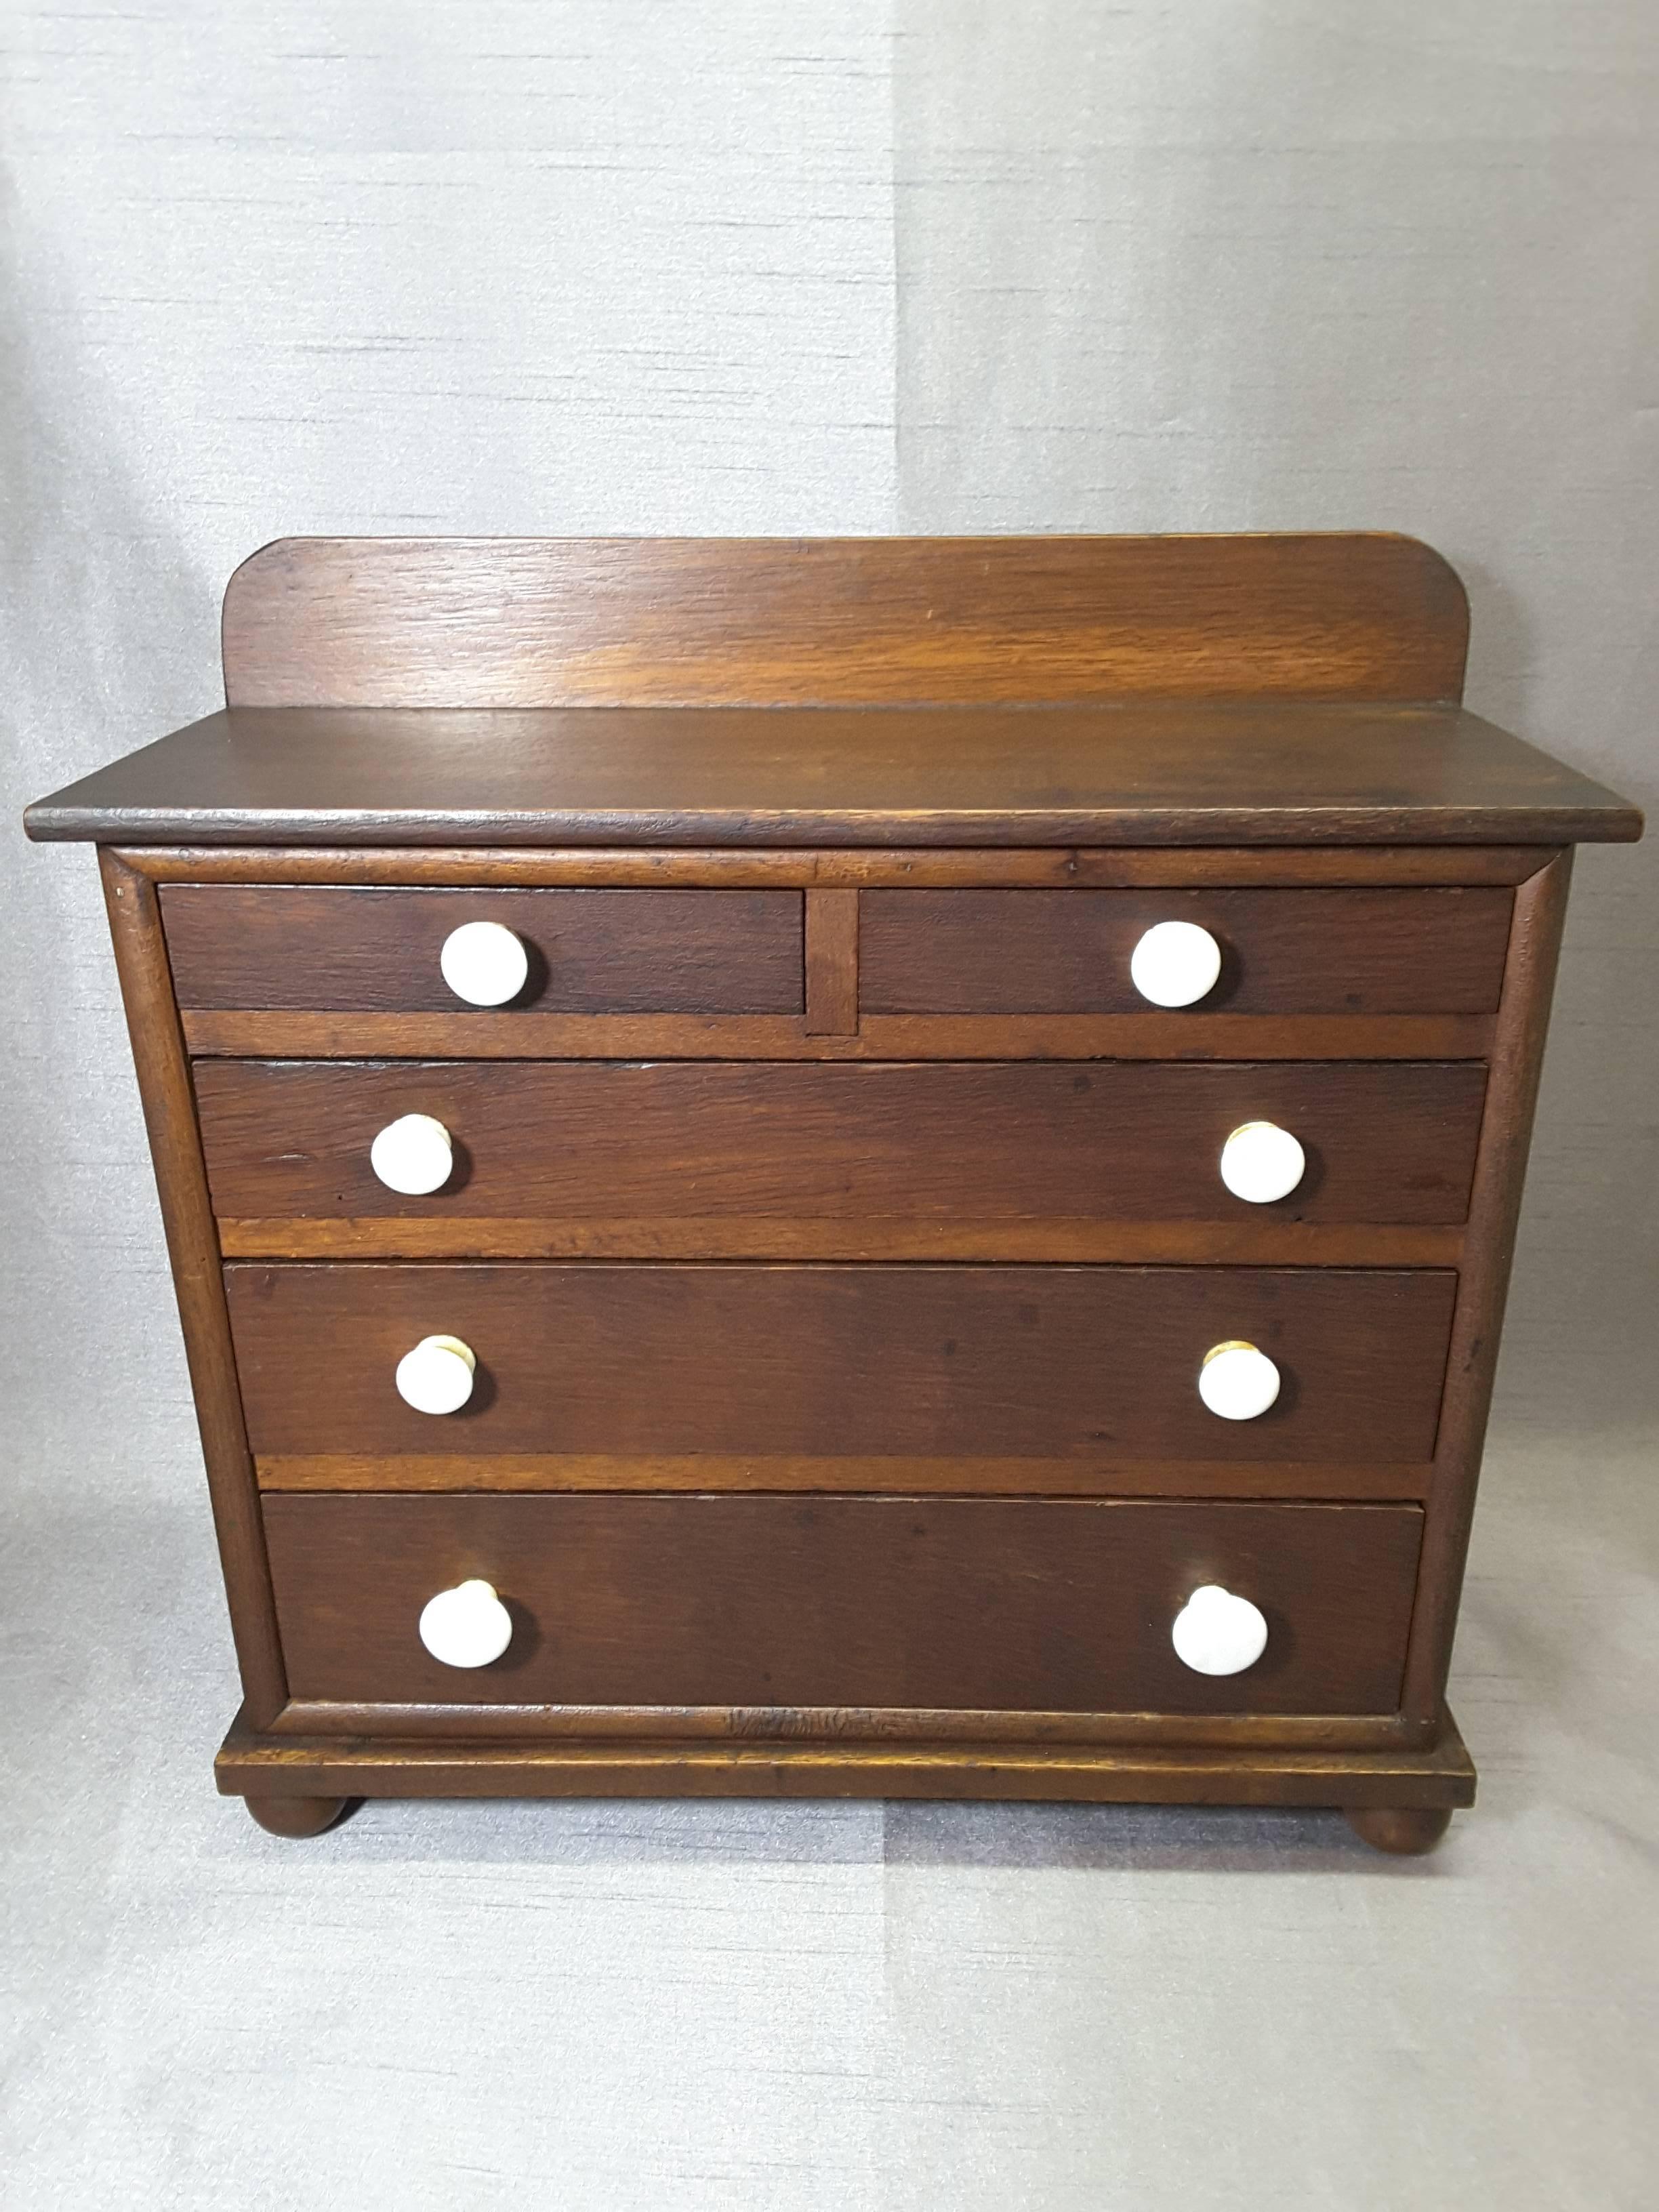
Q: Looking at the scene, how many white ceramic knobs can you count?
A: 8